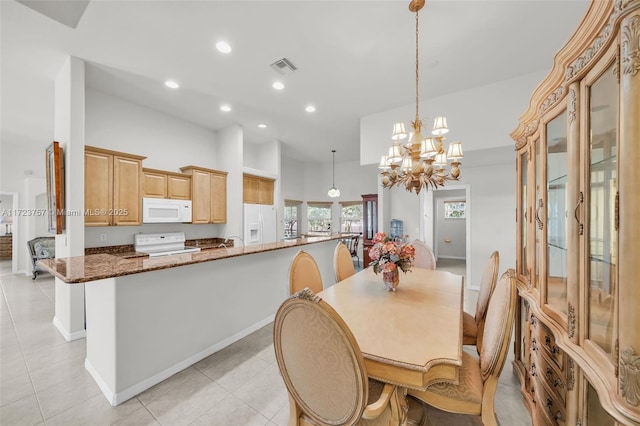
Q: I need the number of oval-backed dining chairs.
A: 6